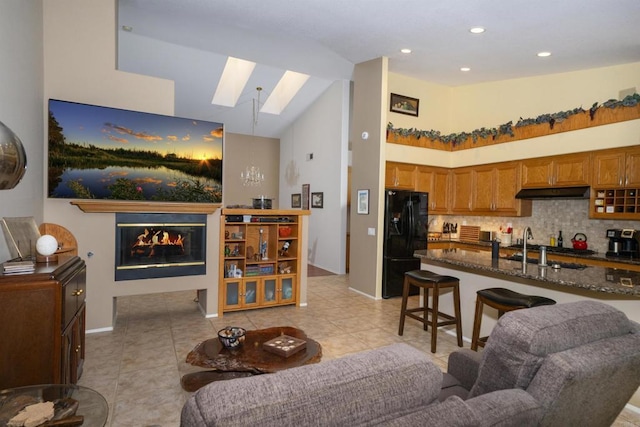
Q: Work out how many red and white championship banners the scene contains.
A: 0